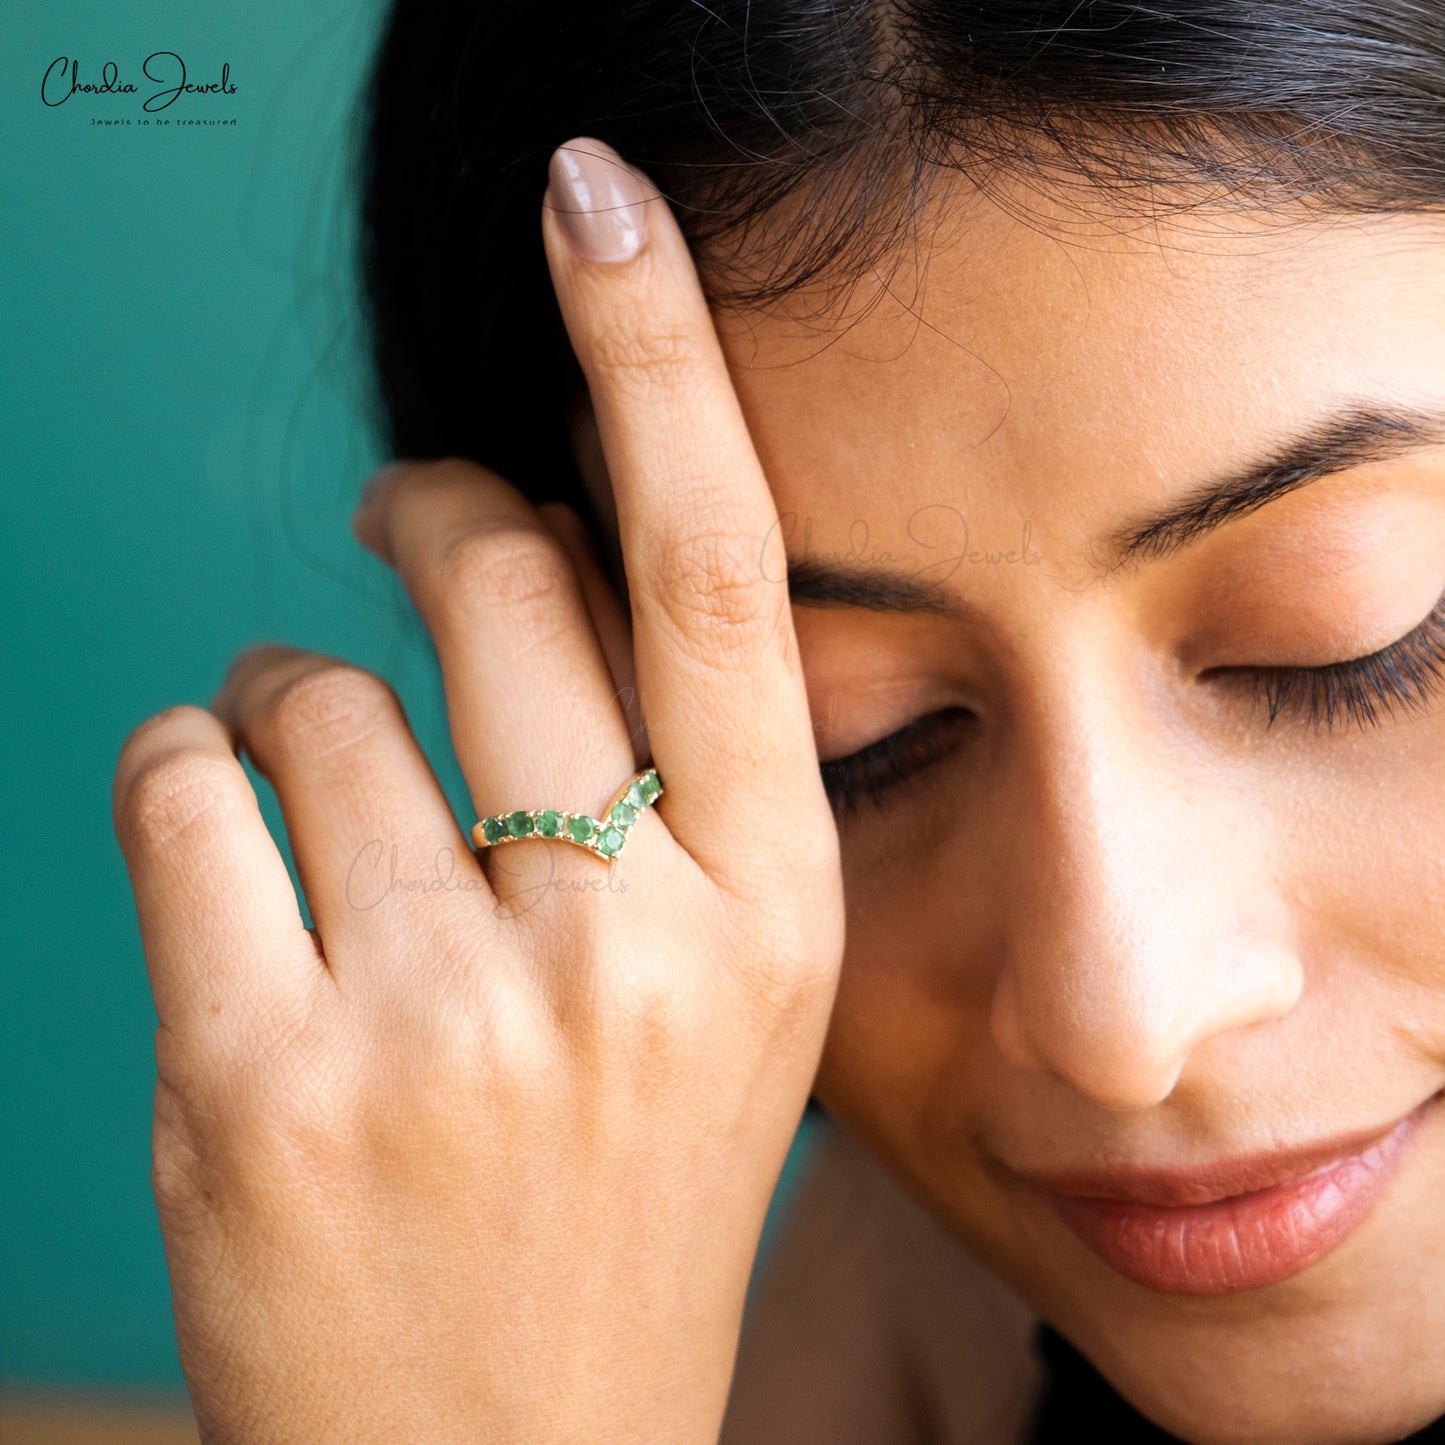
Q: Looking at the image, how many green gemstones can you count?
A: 8